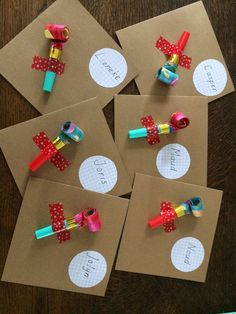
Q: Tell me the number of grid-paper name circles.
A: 6